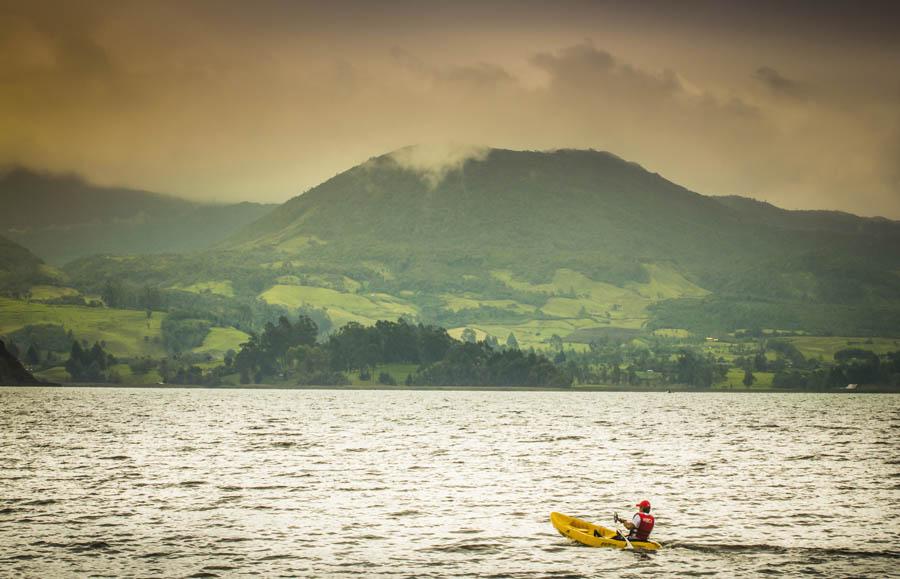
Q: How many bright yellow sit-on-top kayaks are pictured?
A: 1